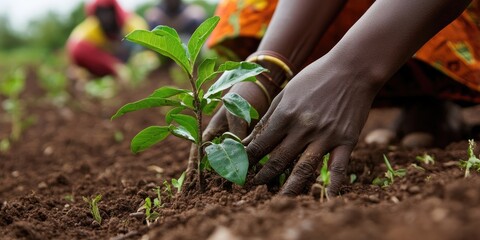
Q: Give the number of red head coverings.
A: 1